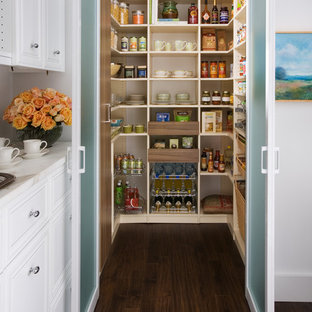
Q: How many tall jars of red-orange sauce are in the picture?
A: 3